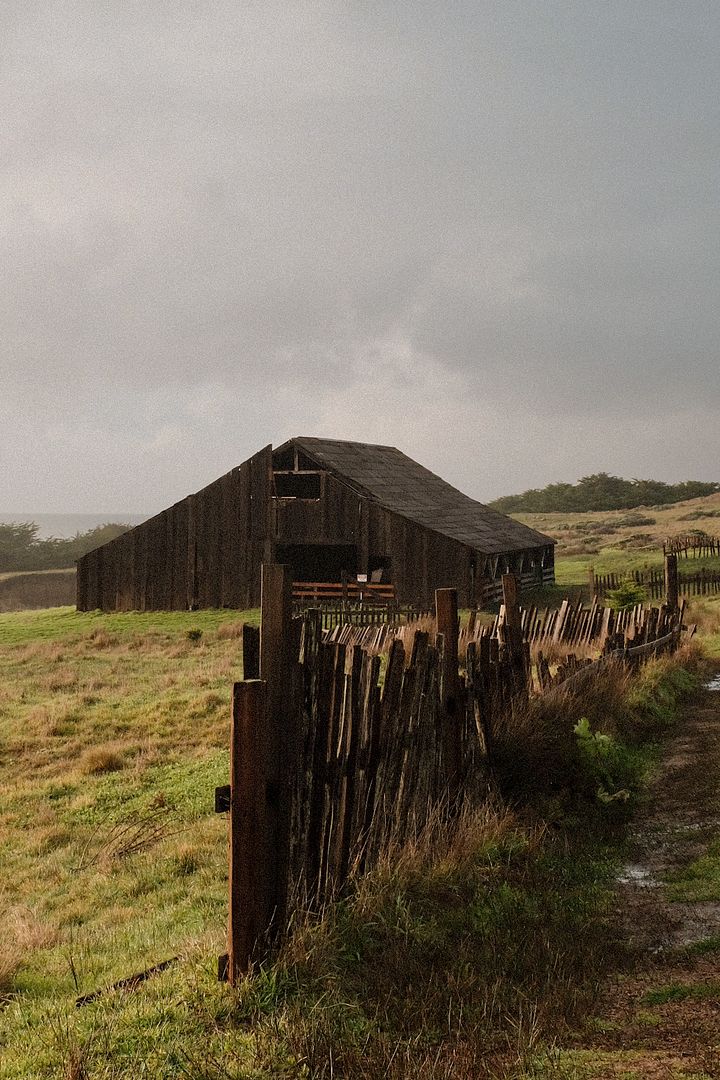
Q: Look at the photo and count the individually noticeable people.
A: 0